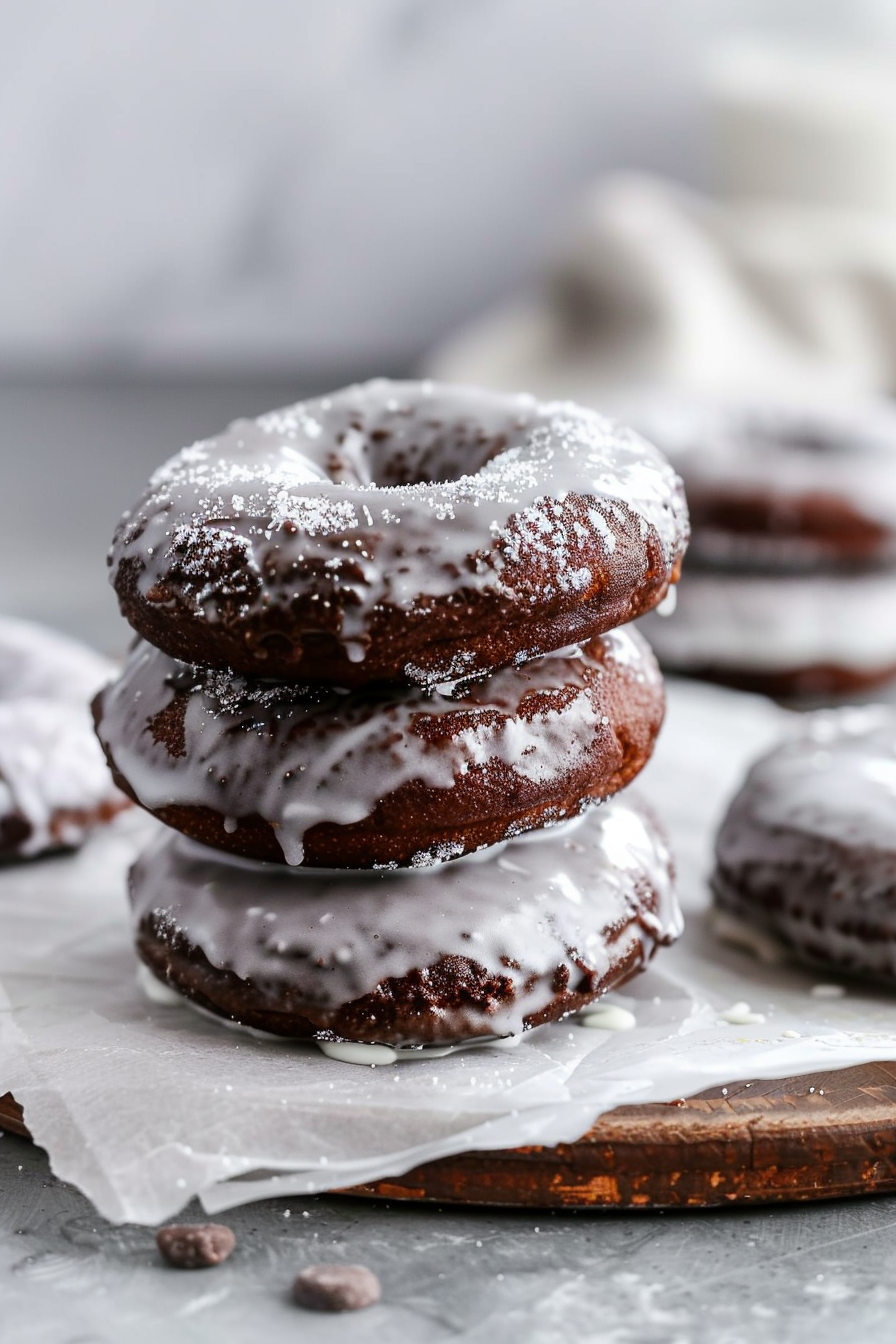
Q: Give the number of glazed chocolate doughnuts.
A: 7